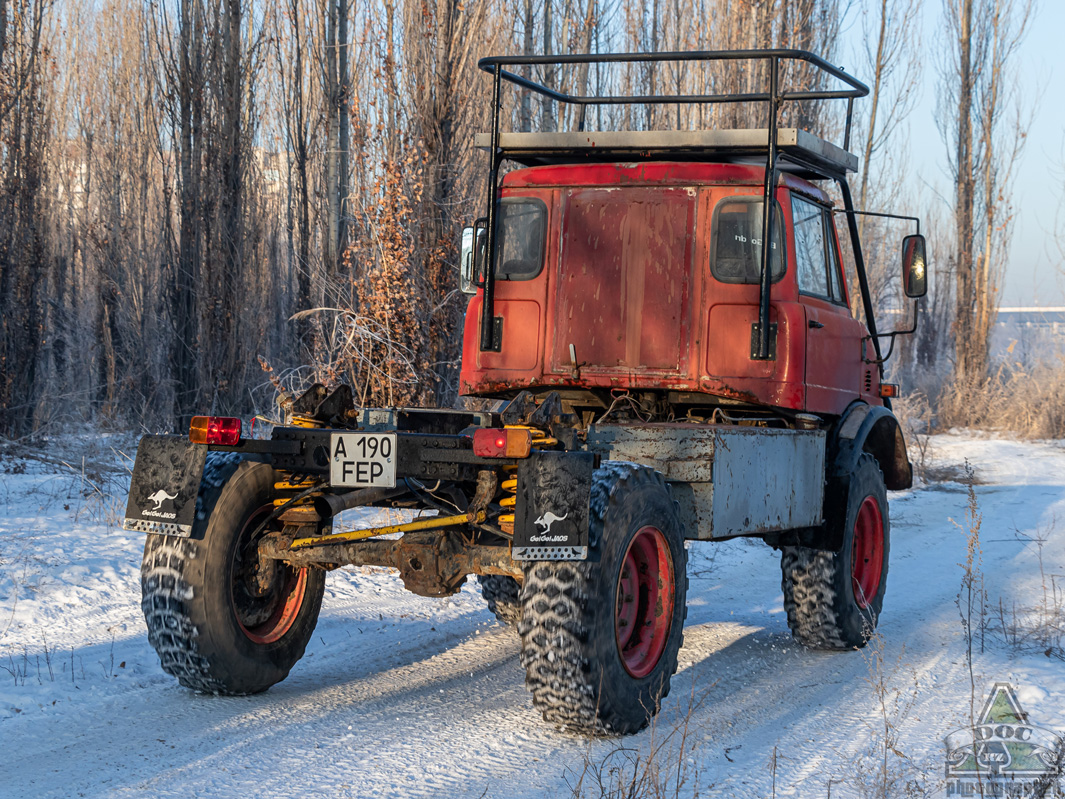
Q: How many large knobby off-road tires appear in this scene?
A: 4